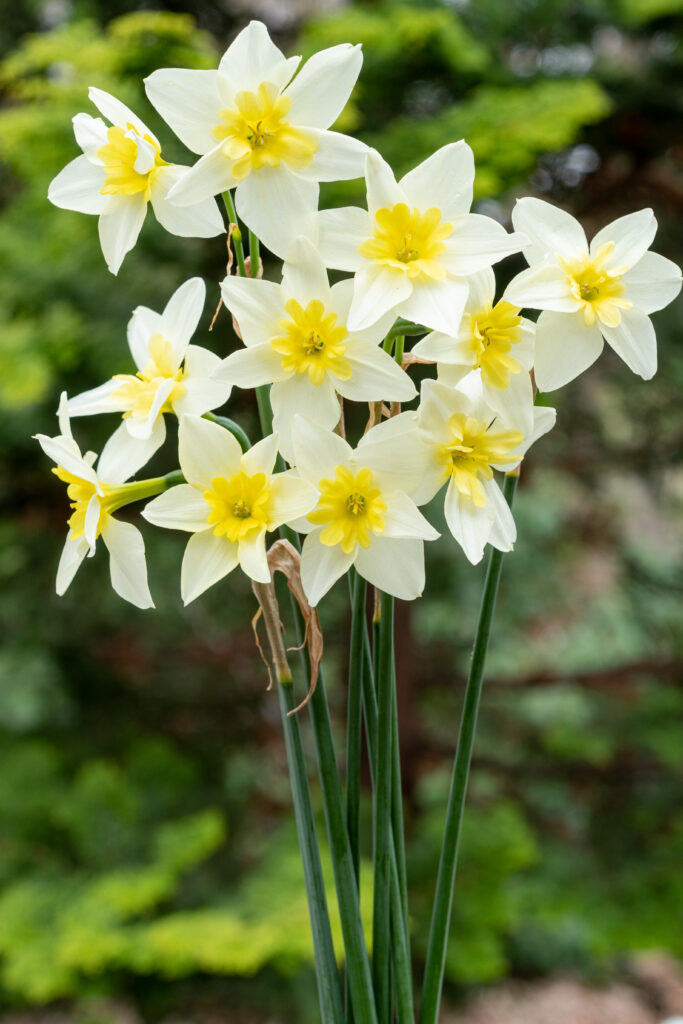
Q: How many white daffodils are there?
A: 11